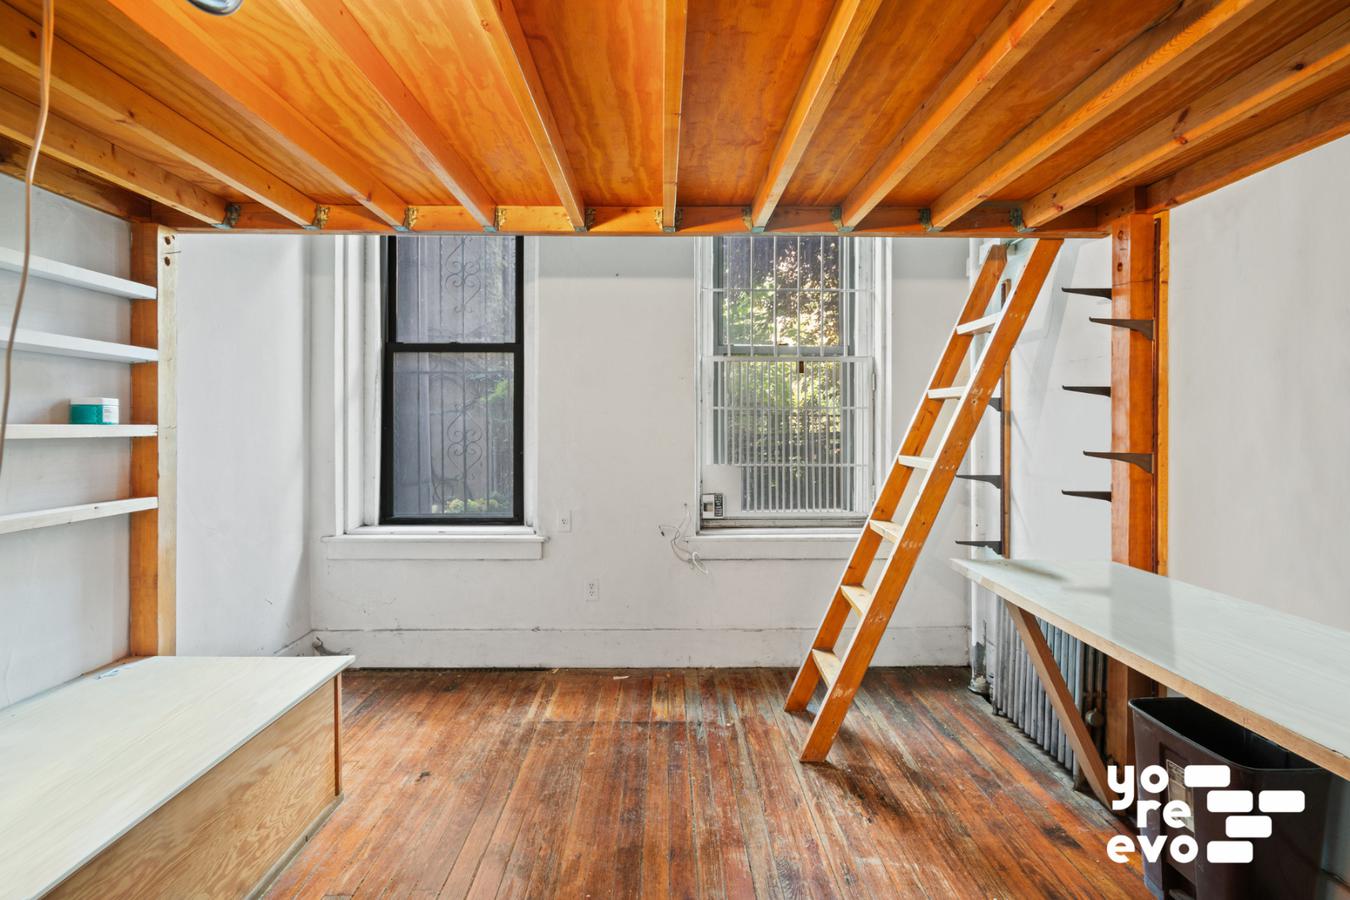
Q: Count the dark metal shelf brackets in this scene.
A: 8